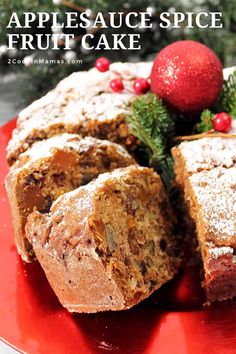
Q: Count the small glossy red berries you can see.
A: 4